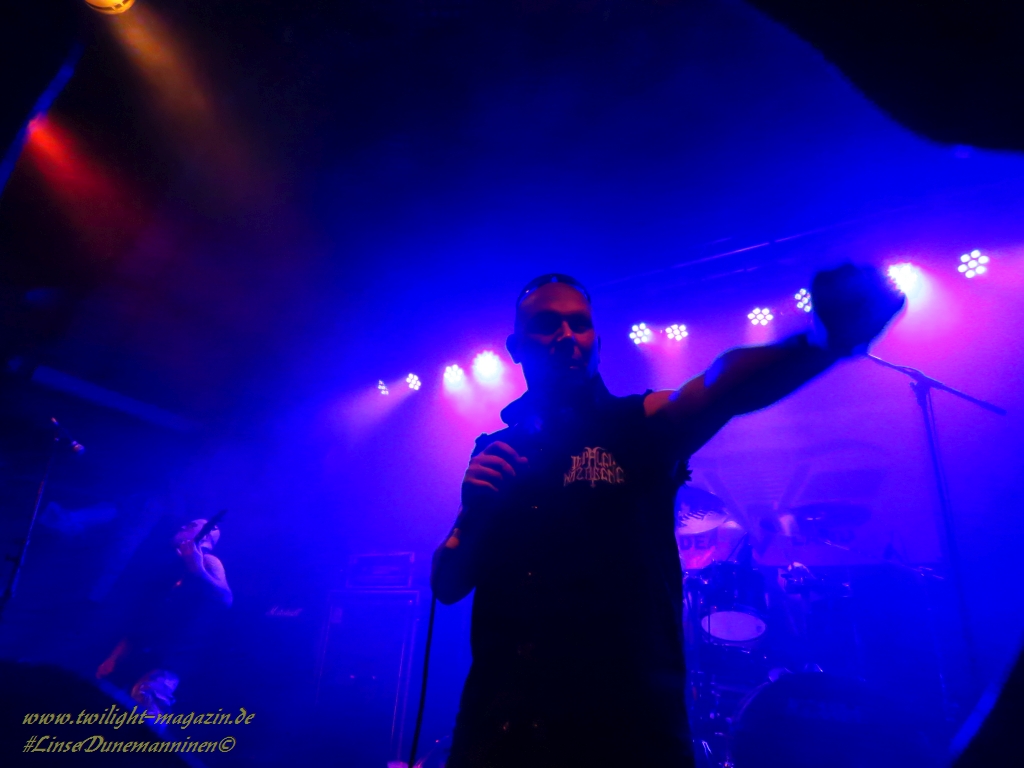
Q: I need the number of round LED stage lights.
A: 10